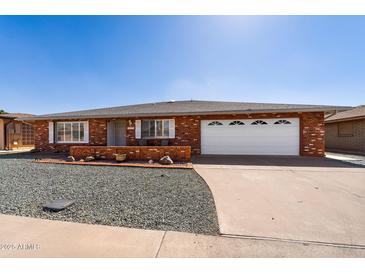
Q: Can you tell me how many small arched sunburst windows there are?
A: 4